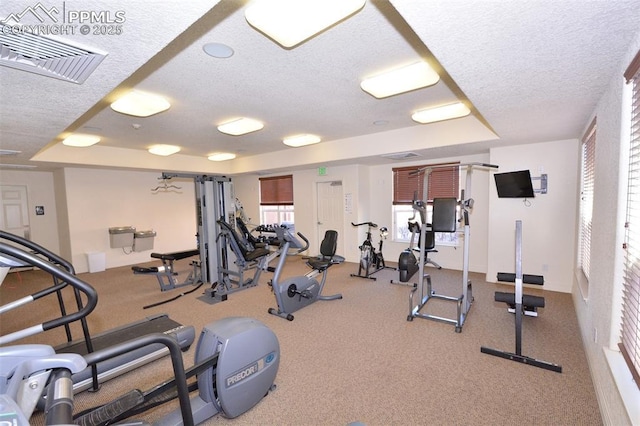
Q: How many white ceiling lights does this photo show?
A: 9